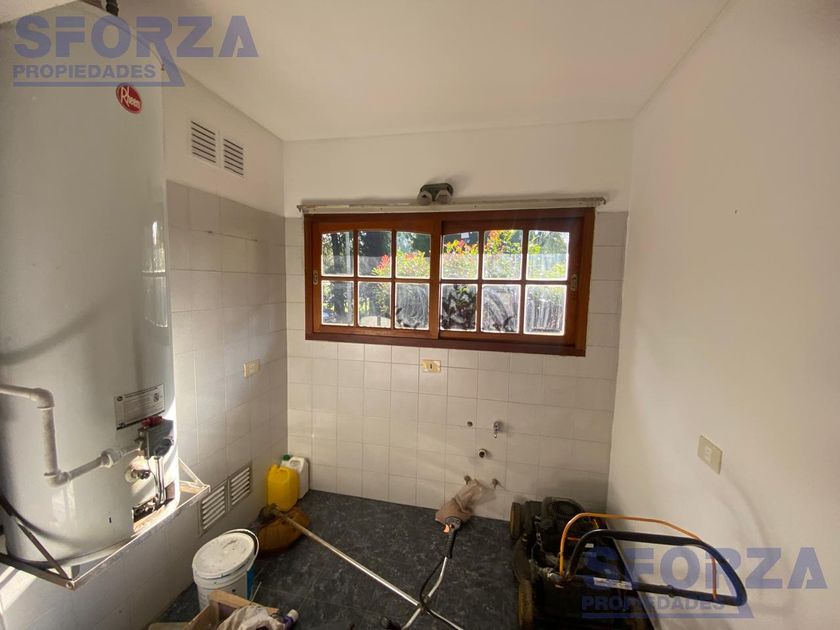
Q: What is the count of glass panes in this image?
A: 12